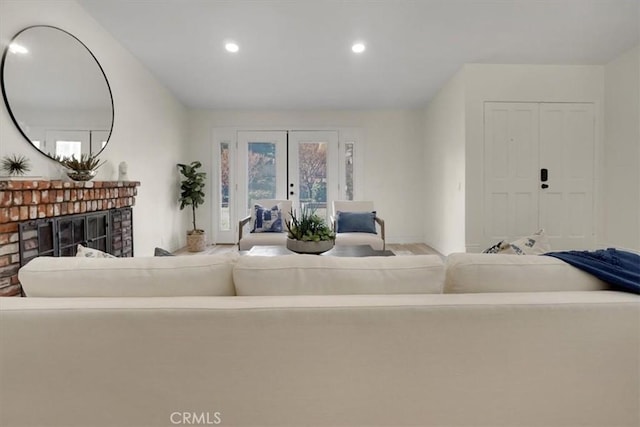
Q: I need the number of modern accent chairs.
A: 2